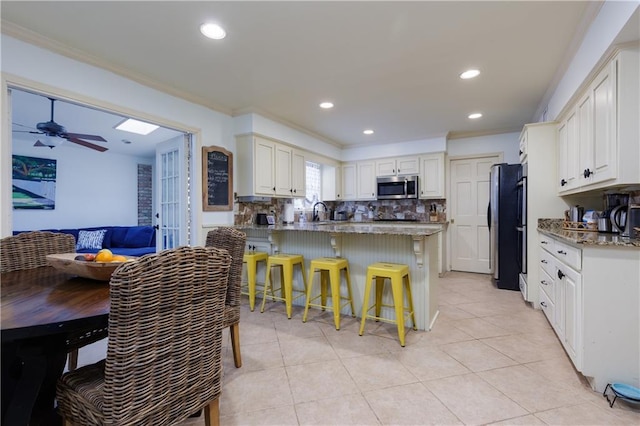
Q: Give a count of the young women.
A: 0